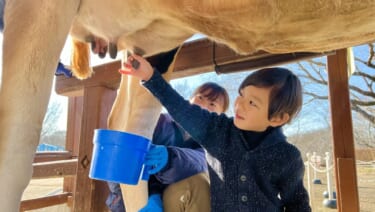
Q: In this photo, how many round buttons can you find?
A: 2